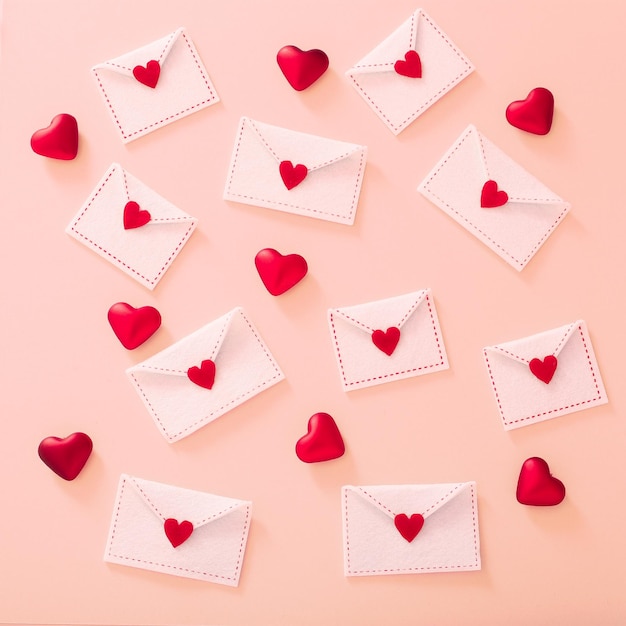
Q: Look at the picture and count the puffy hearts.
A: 8